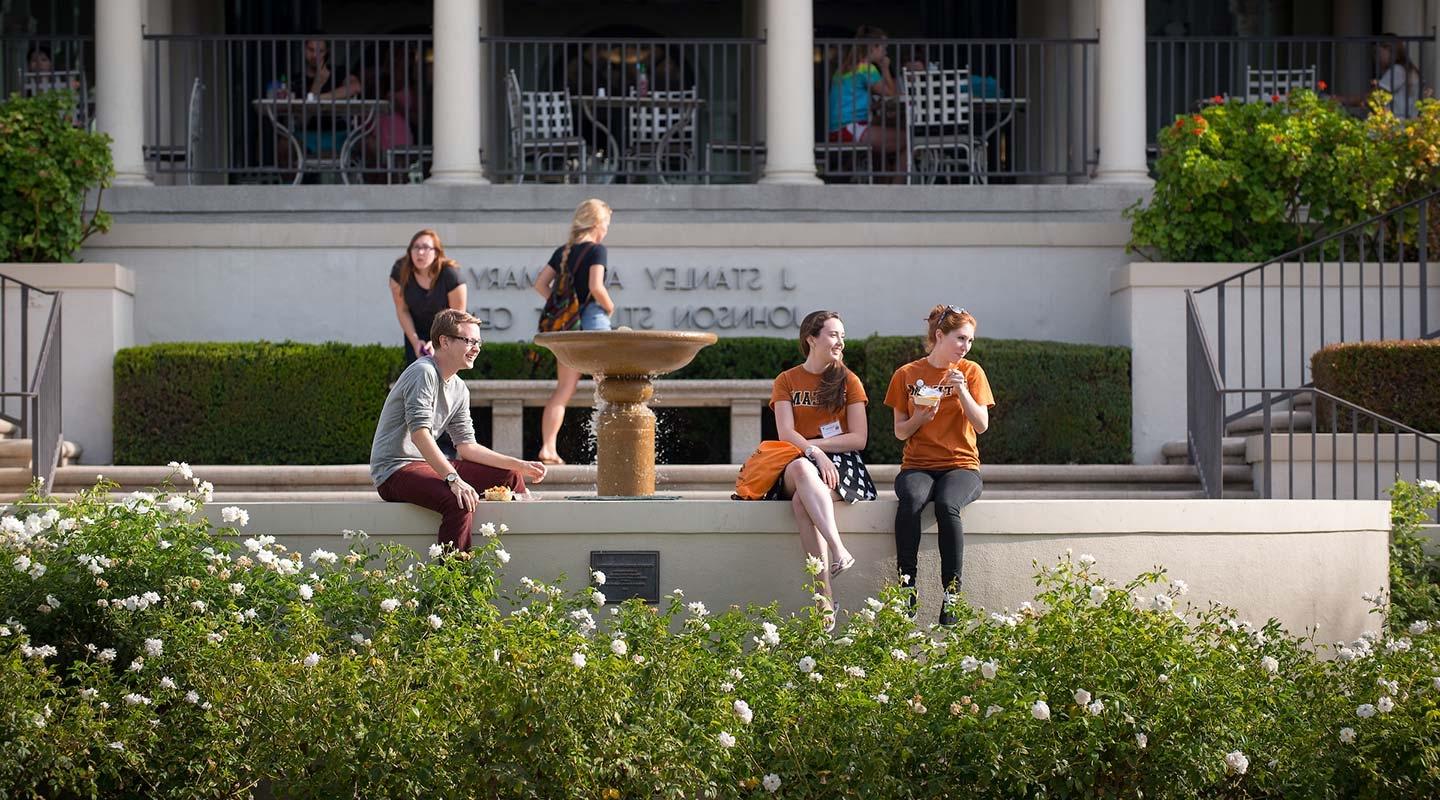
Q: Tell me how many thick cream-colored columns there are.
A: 4